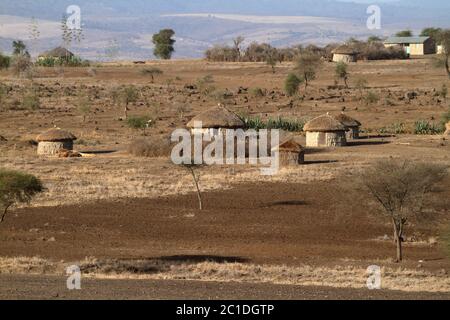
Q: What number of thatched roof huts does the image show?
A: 7